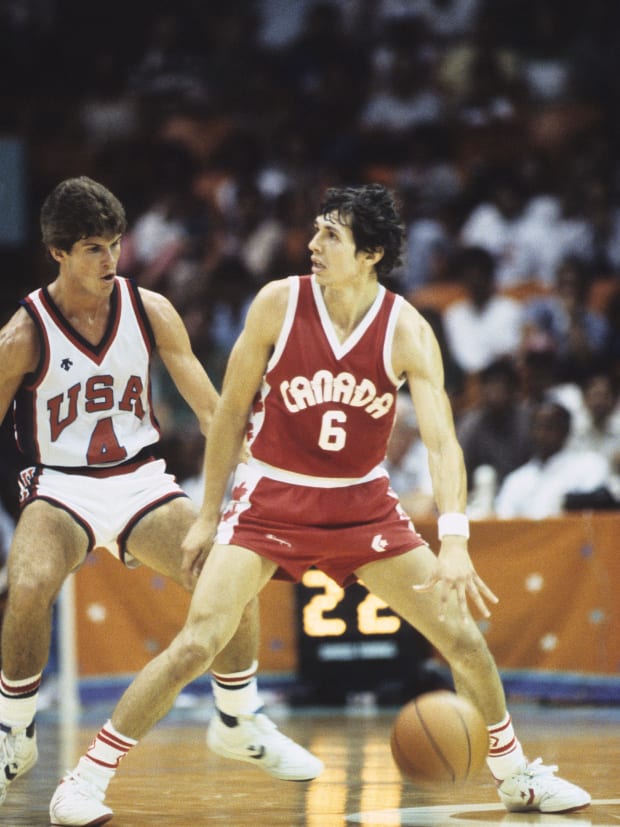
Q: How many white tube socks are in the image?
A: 4